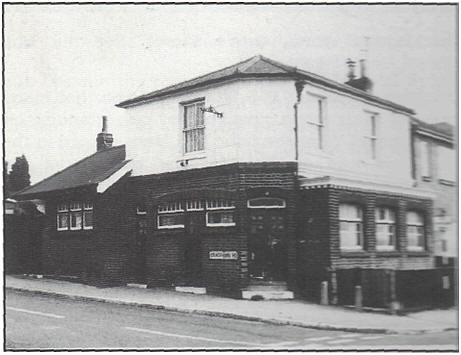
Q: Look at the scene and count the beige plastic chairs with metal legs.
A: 0